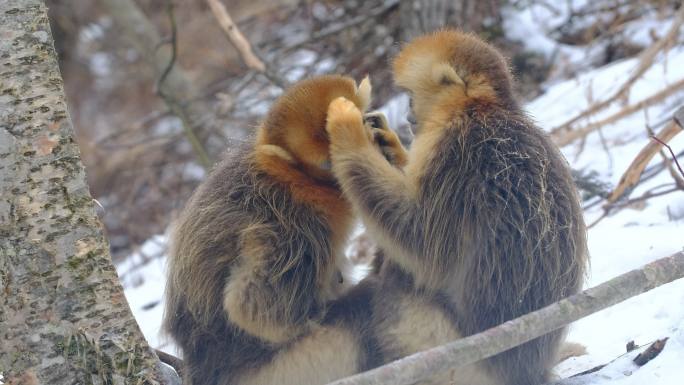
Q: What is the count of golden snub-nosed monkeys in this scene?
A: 2